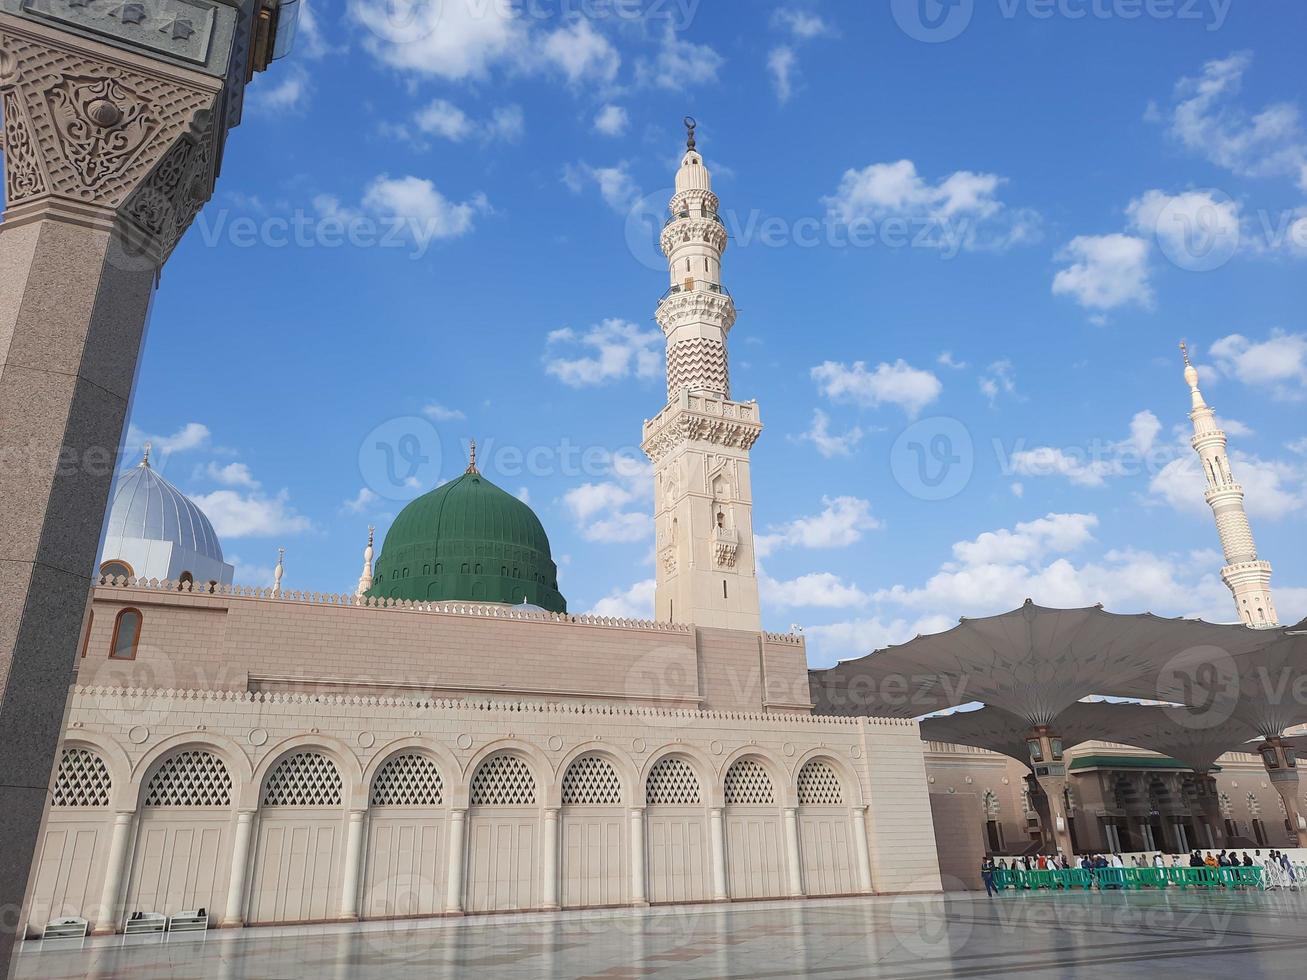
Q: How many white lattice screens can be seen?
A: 9